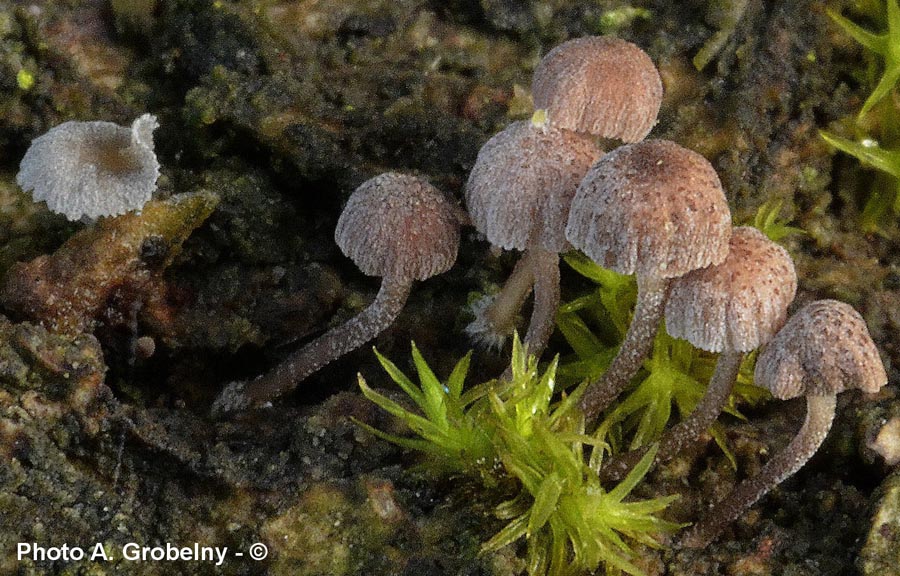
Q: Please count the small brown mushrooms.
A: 6